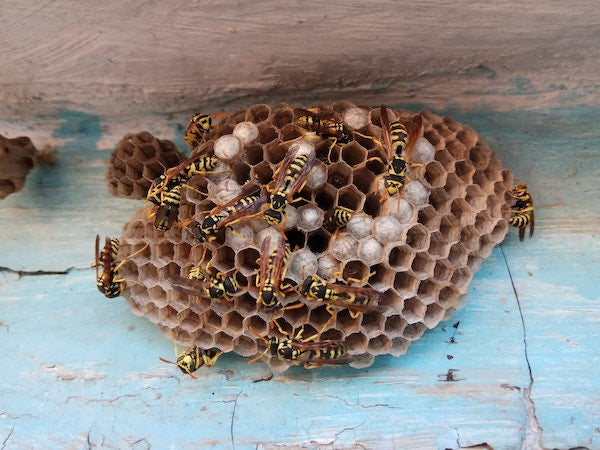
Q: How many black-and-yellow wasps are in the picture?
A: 15